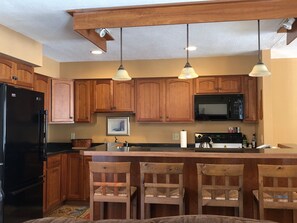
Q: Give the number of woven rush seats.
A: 4